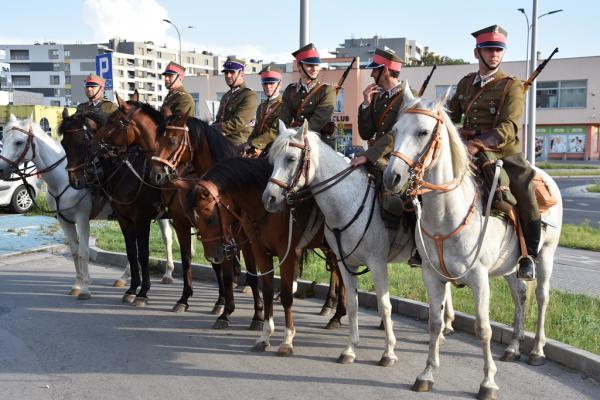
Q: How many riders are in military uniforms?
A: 7